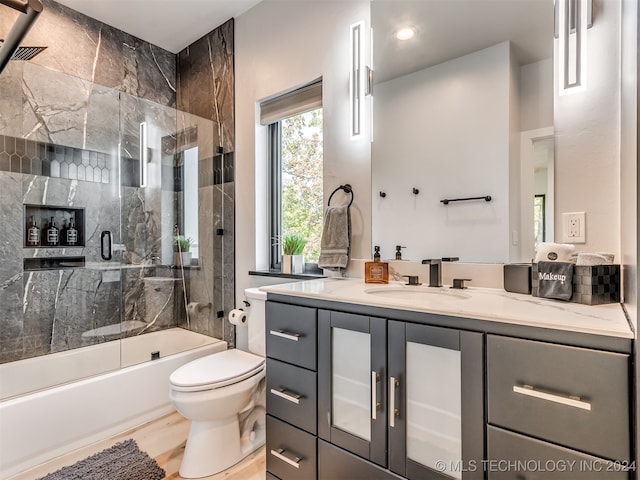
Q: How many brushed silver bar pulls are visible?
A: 6